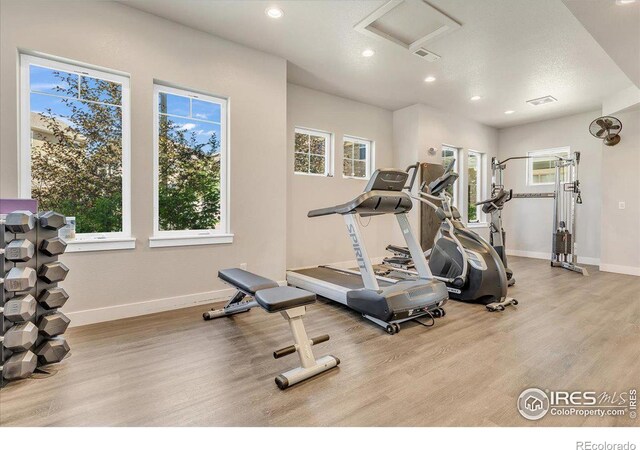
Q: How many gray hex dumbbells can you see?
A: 12